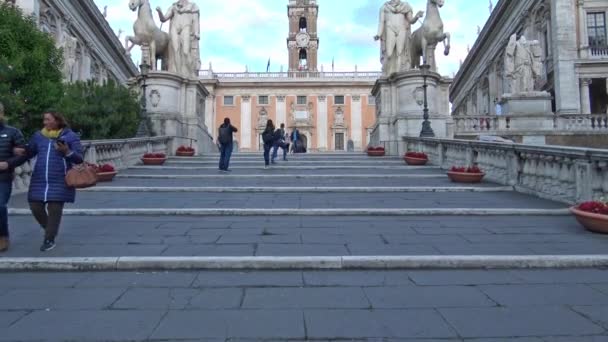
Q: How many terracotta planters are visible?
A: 7